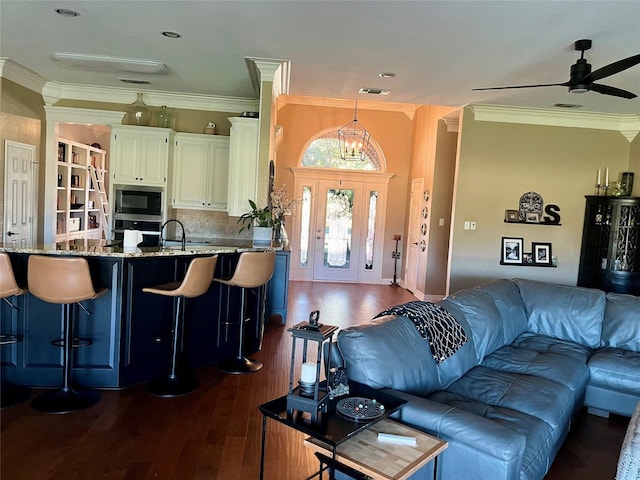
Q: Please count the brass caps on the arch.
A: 0